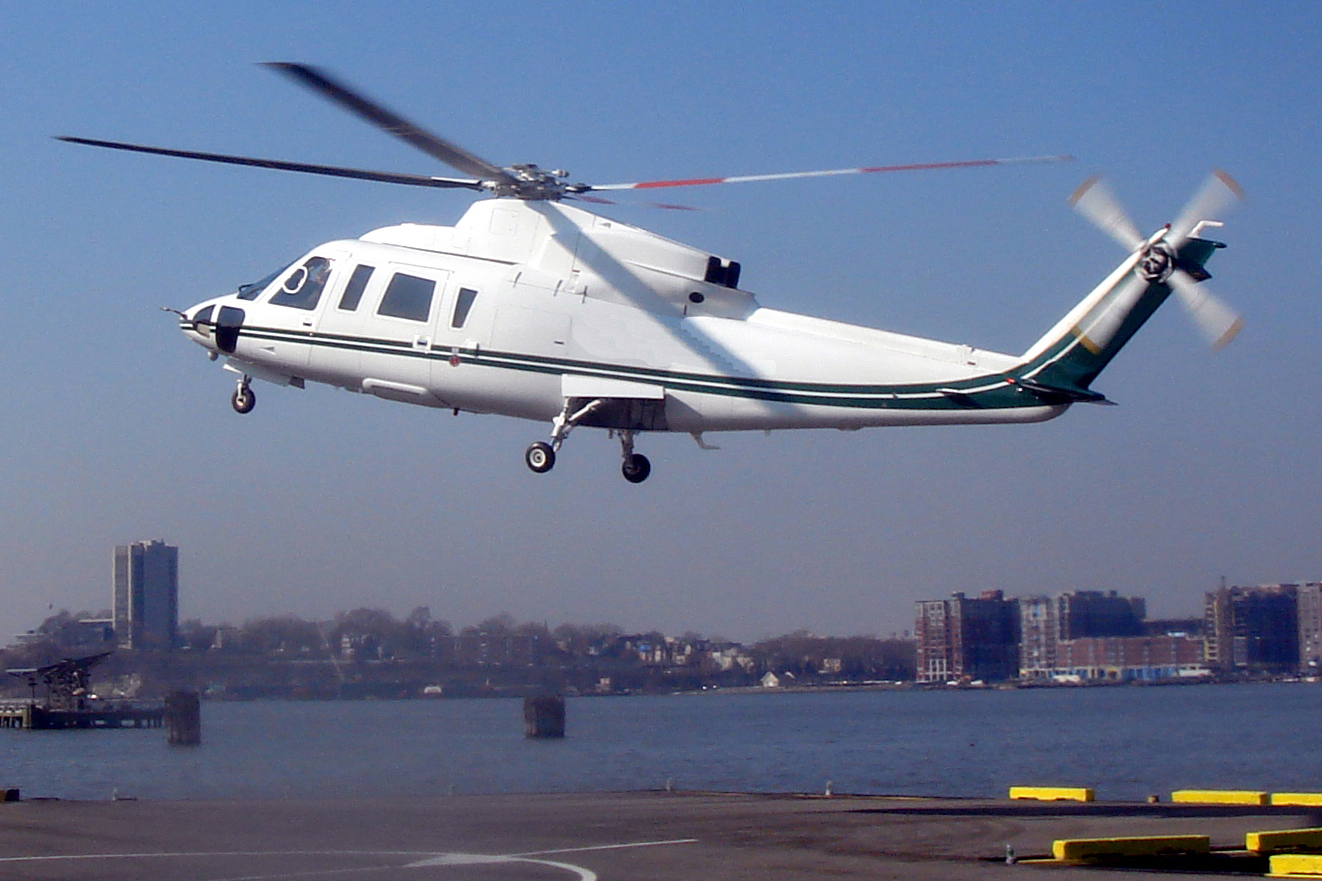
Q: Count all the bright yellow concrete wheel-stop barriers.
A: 6